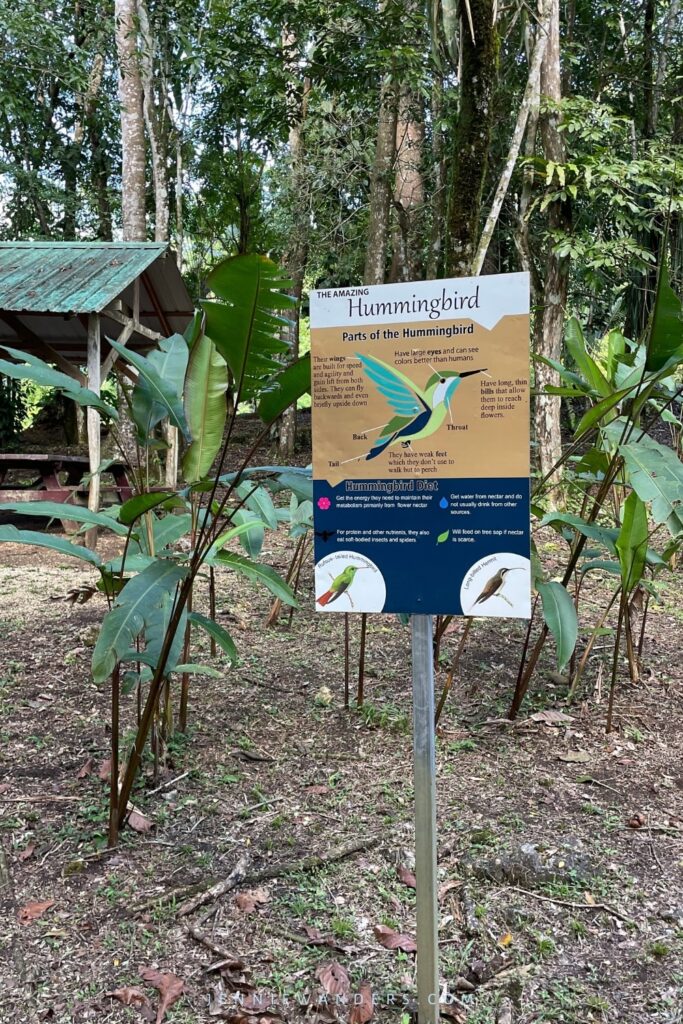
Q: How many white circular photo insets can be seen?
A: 2